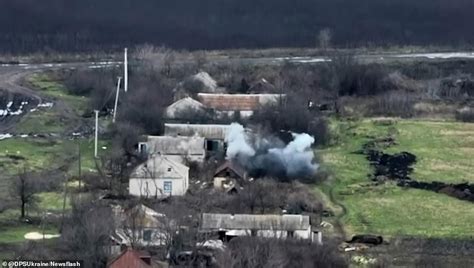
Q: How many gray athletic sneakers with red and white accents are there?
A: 0